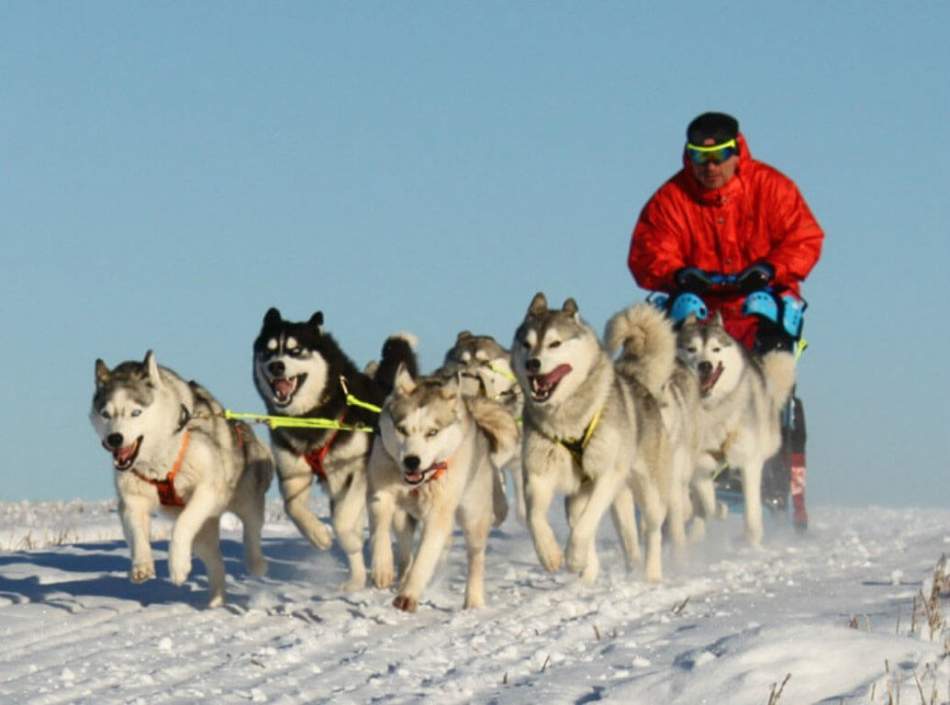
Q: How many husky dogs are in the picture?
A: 6